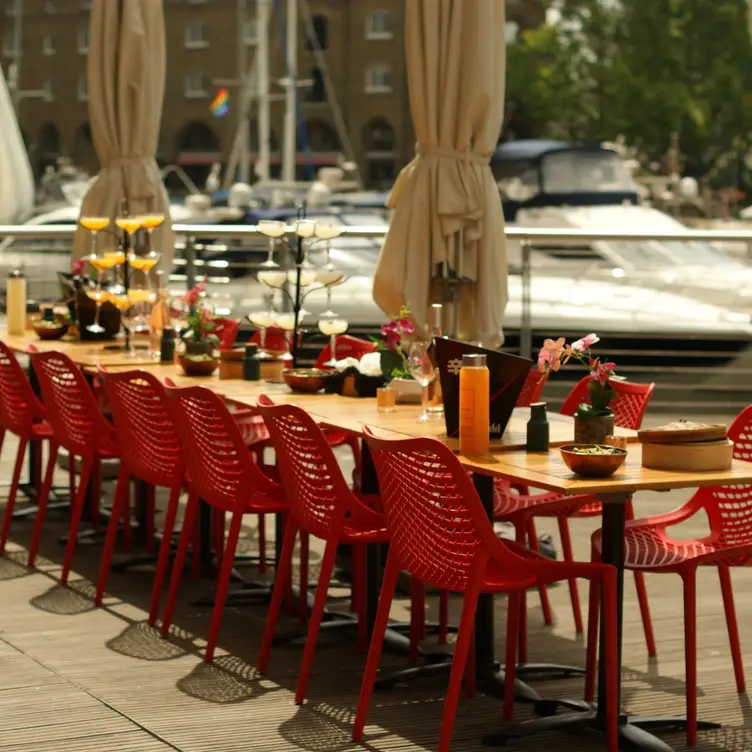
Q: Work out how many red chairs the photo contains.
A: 12